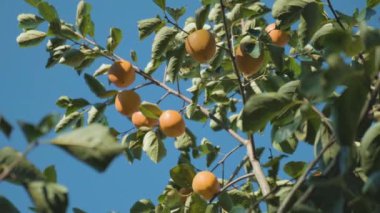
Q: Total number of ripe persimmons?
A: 8